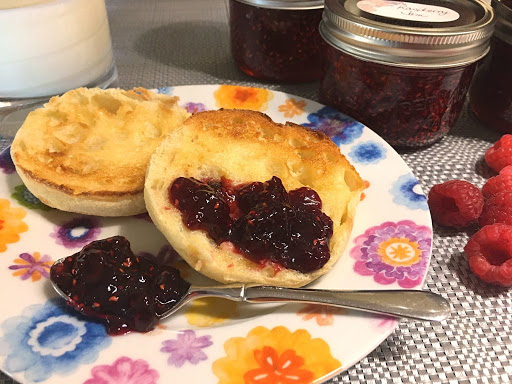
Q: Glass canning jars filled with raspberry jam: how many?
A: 3